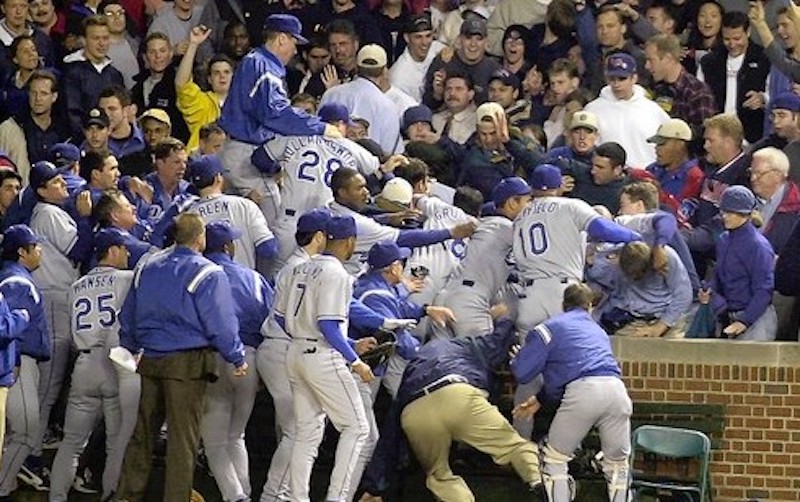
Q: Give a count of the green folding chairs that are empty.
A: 1